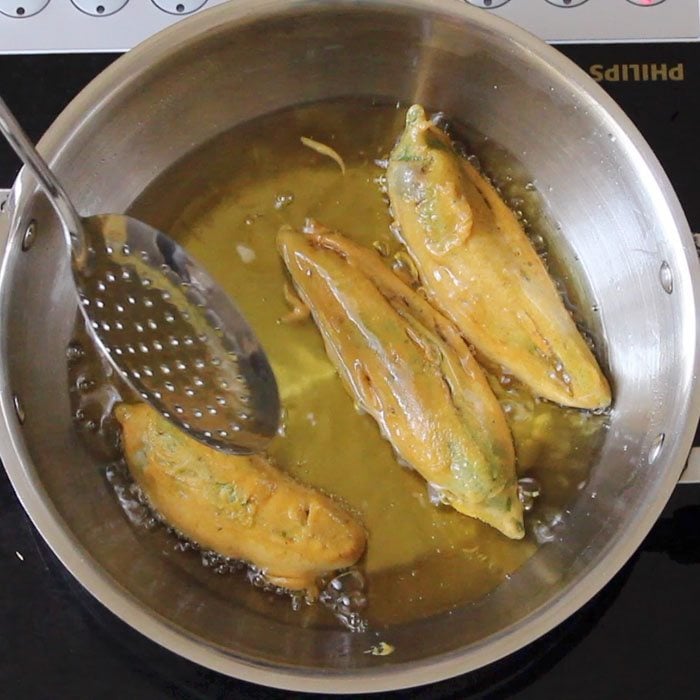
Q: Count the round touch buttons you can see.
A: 6